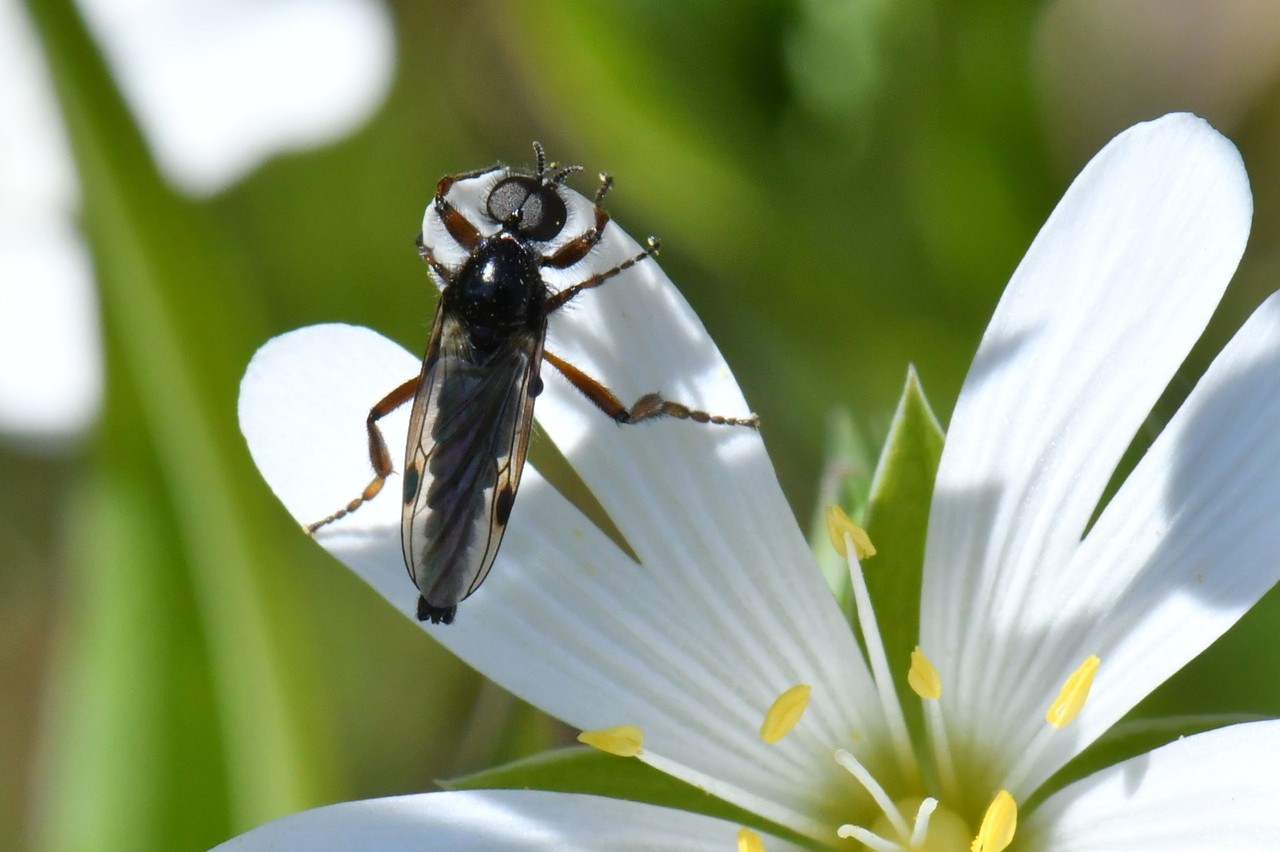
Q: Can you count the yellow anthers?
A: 7